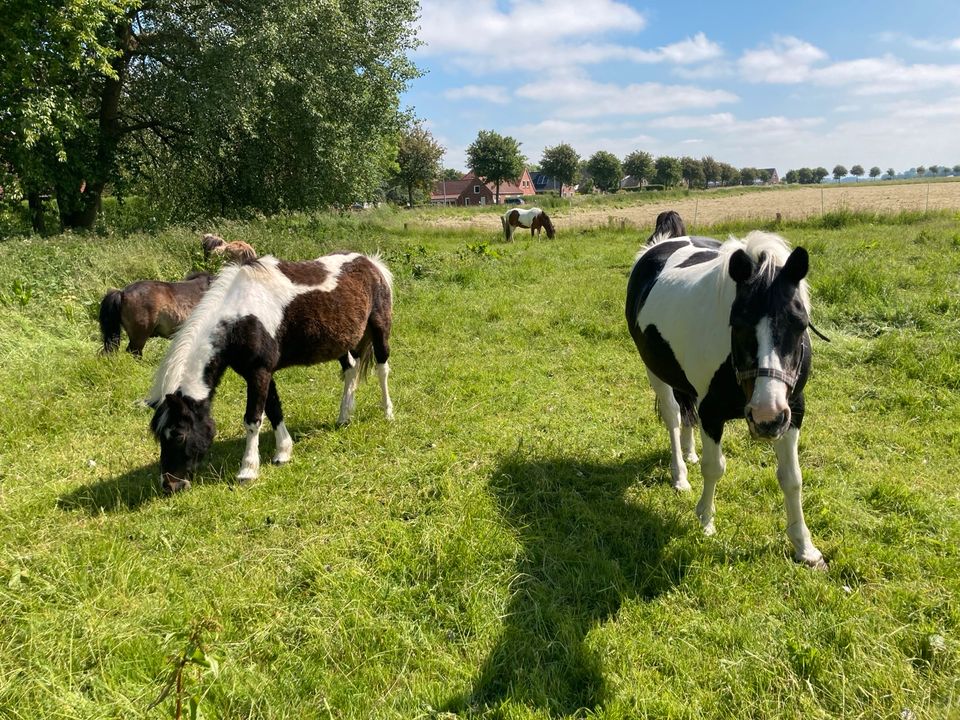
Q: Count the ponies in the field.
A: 6